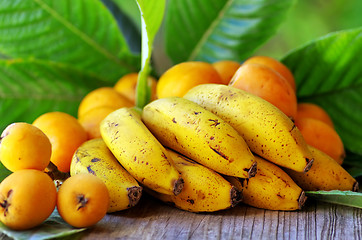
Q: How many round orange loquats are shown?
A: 13